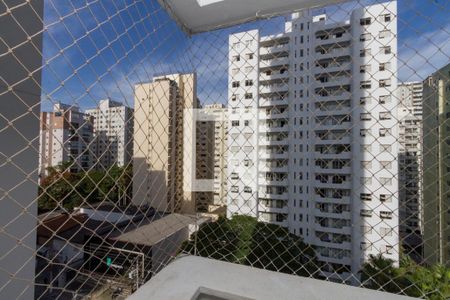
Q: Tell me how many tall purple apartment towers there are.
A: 0